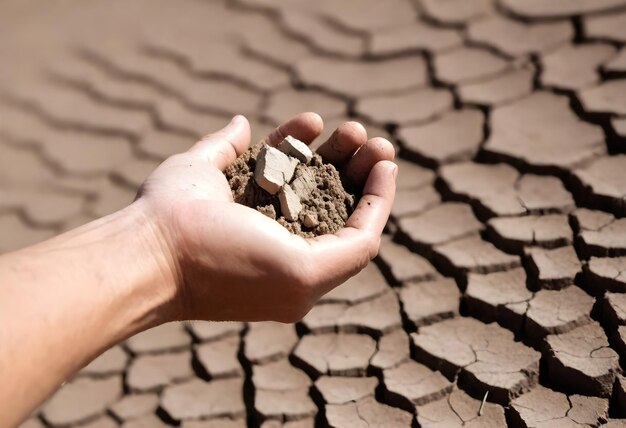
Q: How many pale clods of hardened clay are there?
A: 3